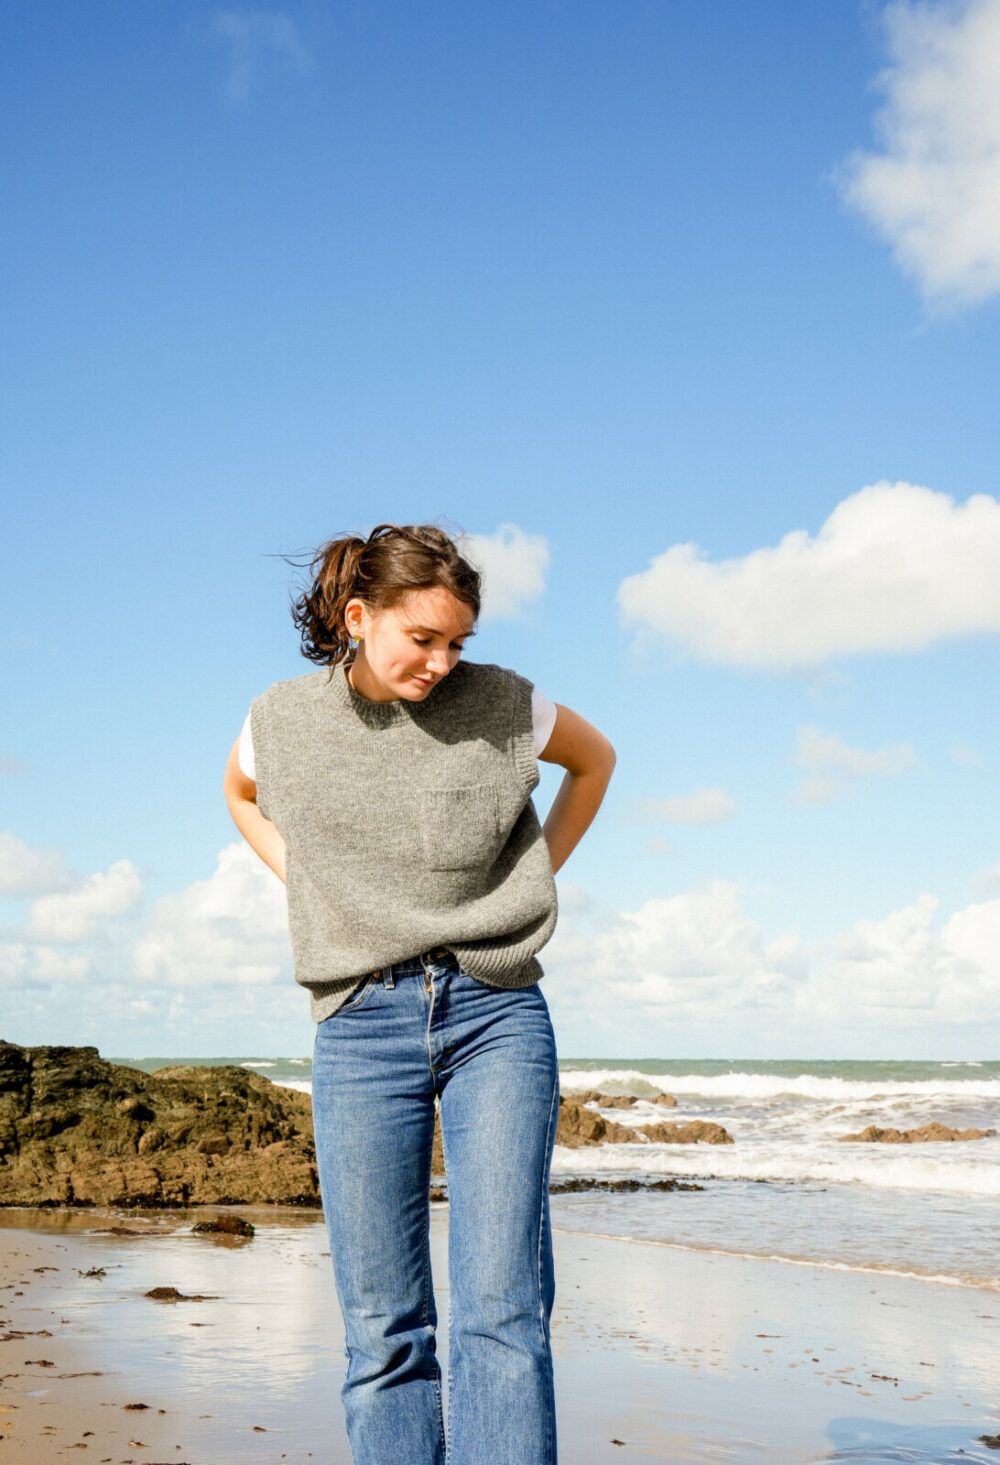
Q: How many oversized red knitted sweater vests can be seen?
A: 0